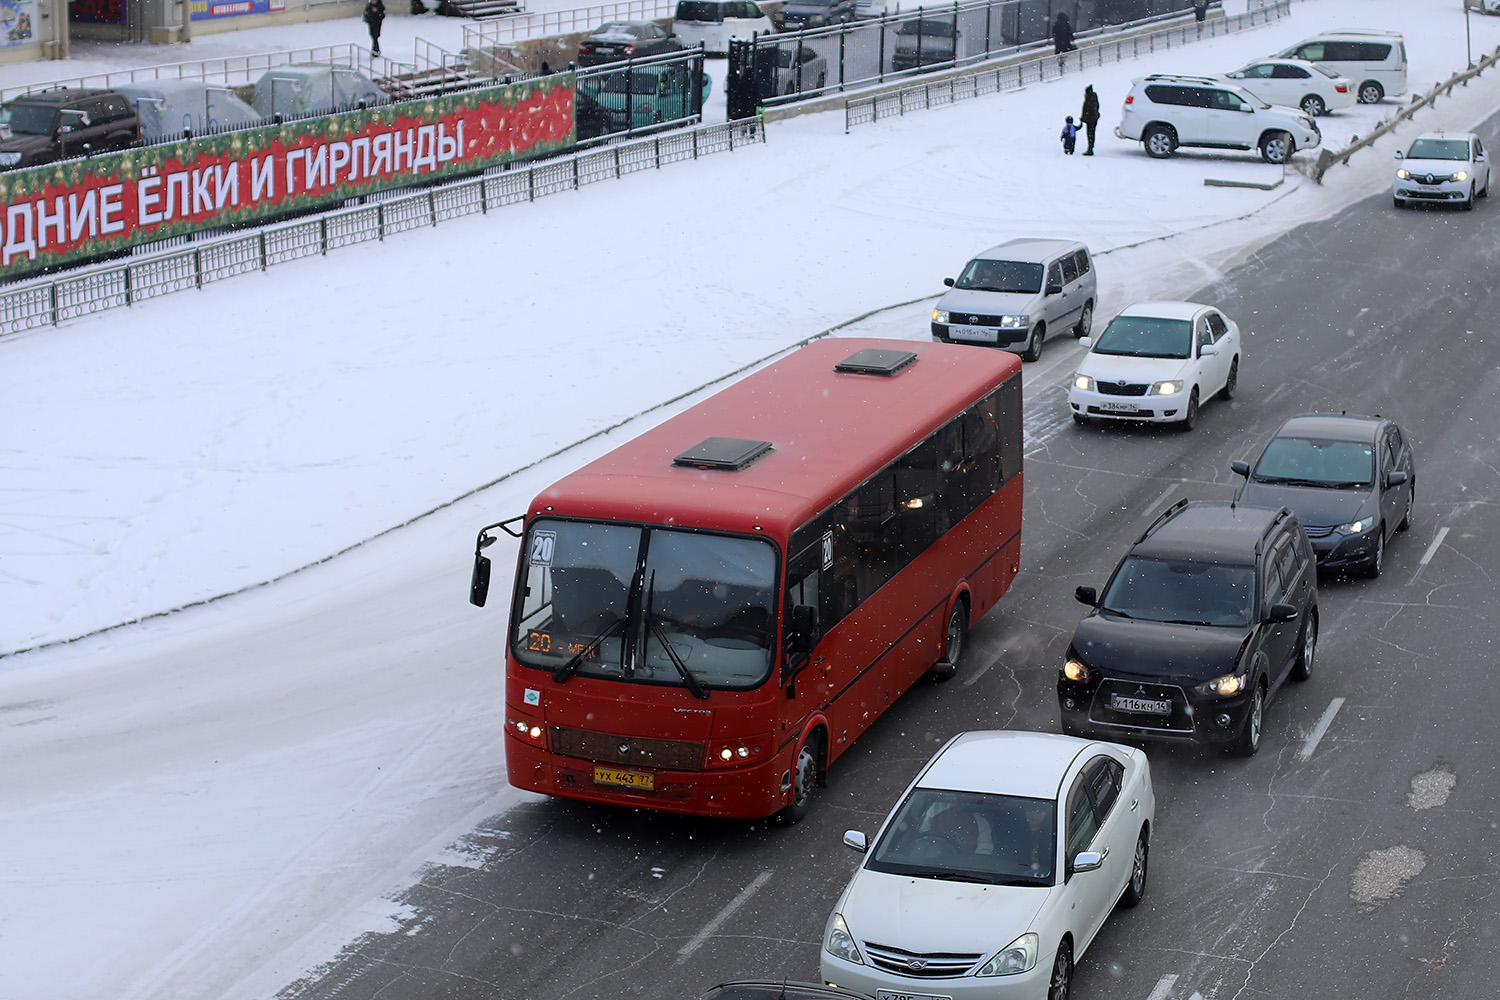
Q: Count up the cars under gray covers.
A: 2